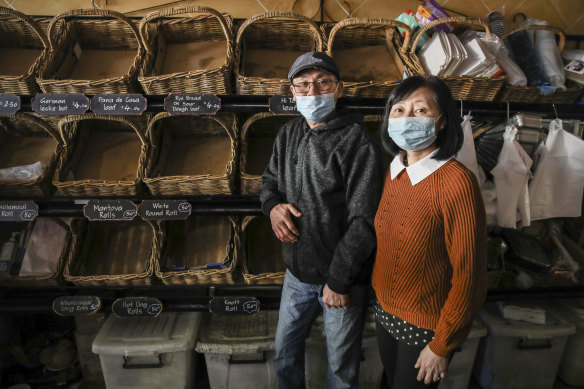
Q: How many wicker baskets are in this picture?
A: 15